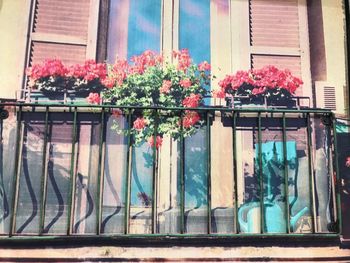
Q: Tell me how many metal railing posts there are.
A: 13